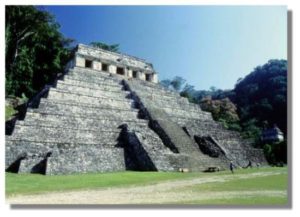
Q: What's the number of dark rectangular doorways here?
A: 5